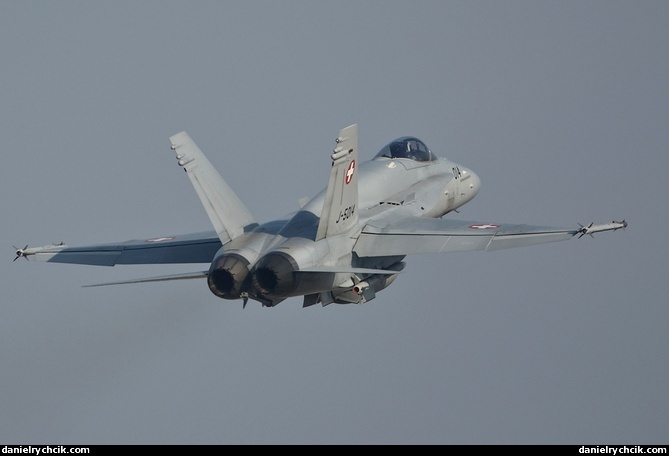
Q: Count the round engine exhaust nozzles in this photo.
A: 2